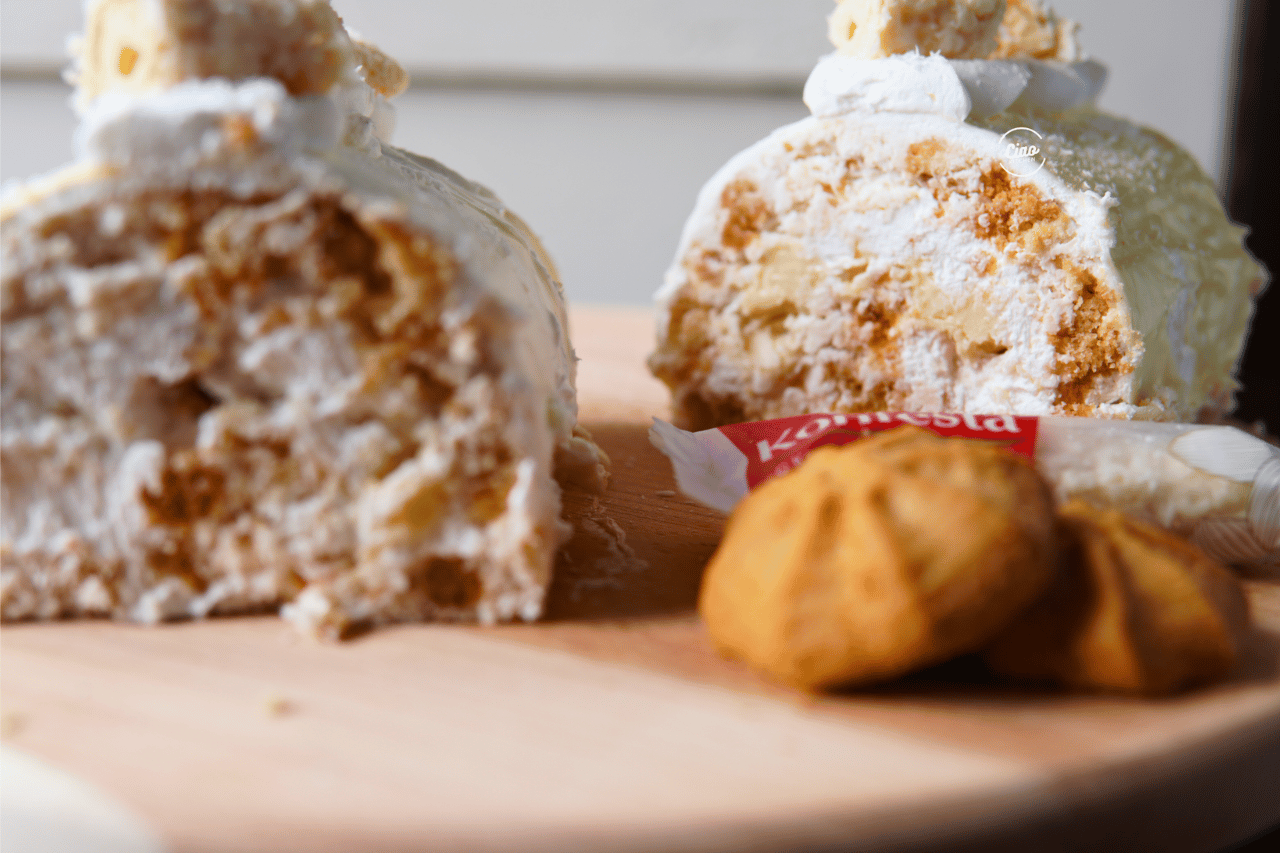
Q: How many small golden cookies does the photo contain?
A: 2